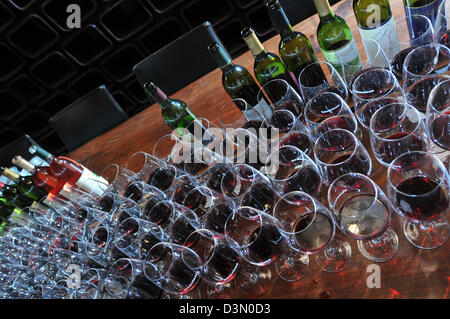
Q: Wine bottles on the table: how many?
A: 12